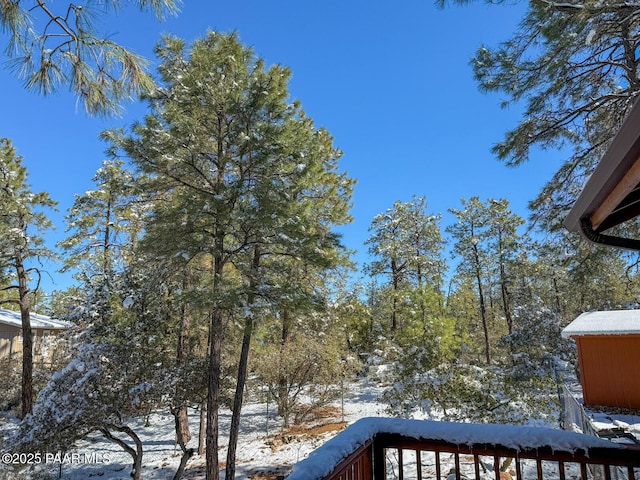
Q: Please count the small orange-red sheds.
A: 1